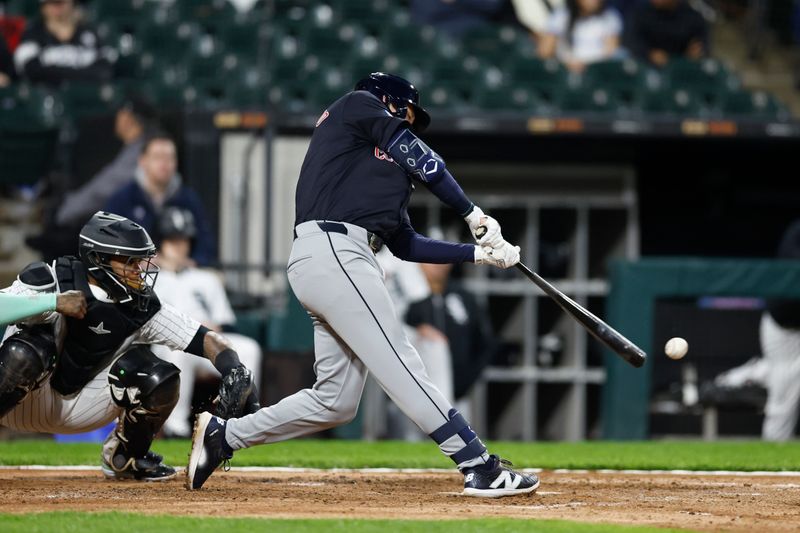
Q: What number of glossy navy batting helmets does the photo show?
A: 1